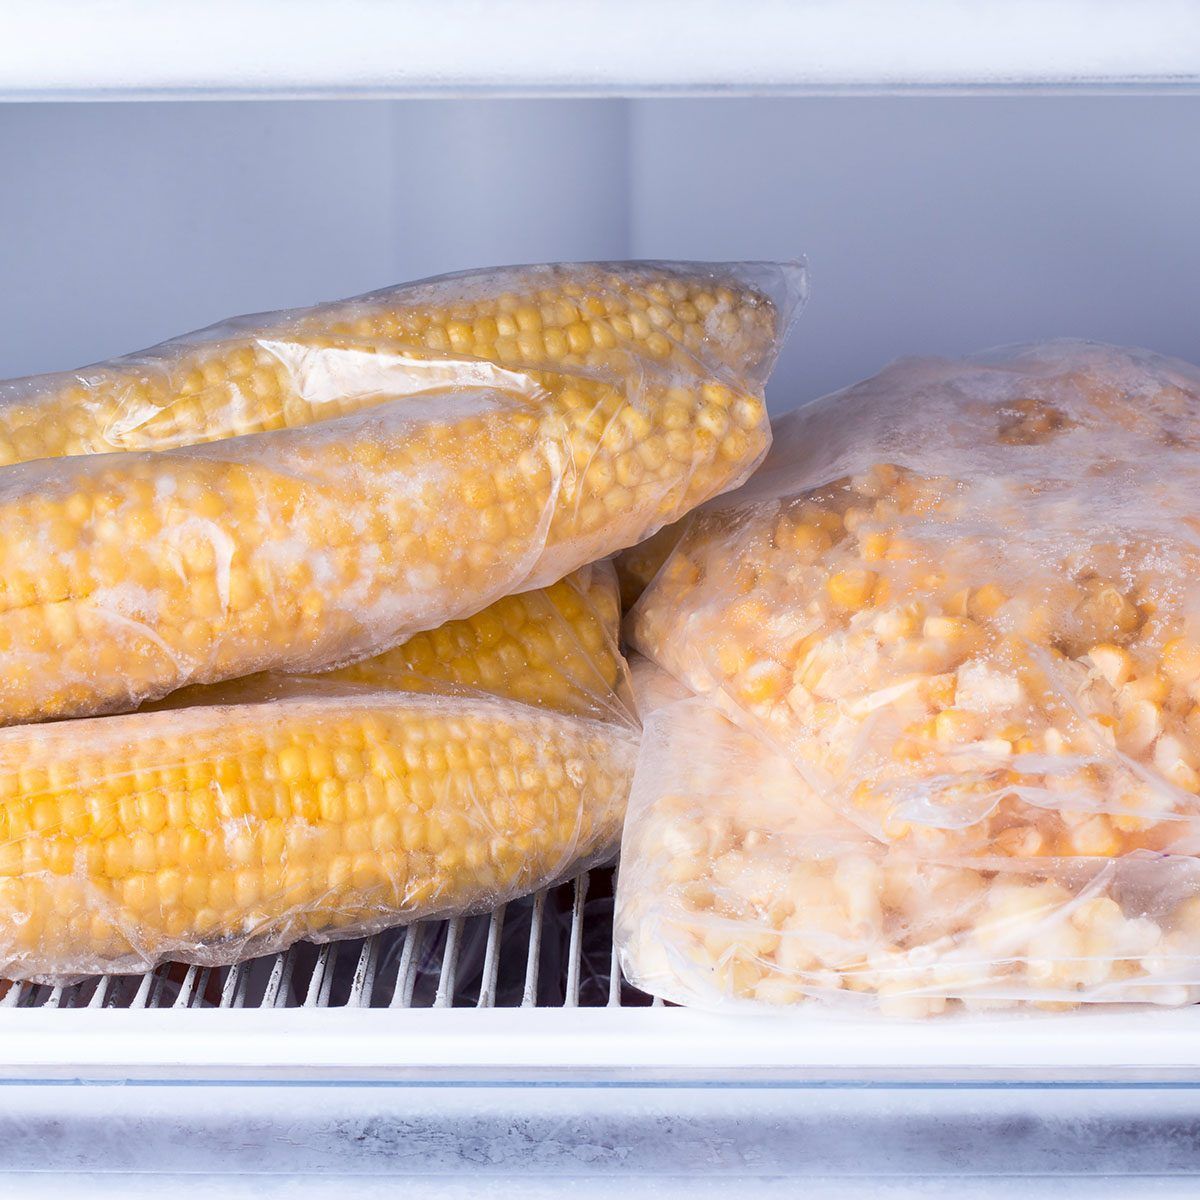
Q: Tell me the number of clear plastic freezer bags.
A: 4